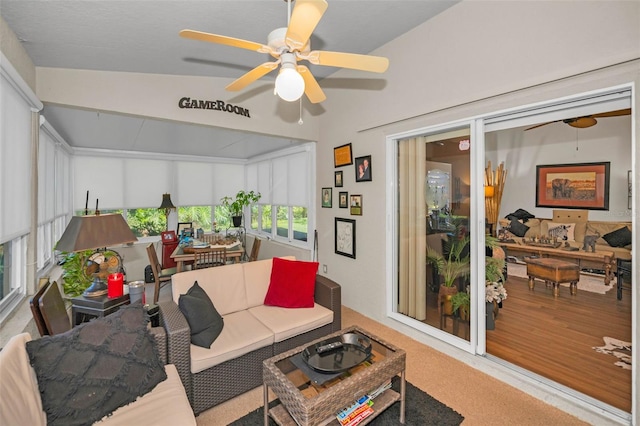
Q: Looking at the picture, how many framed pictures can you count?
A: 8